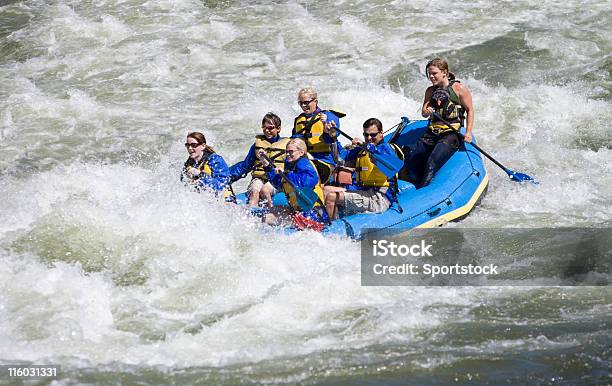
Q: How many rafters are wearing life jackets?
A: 6